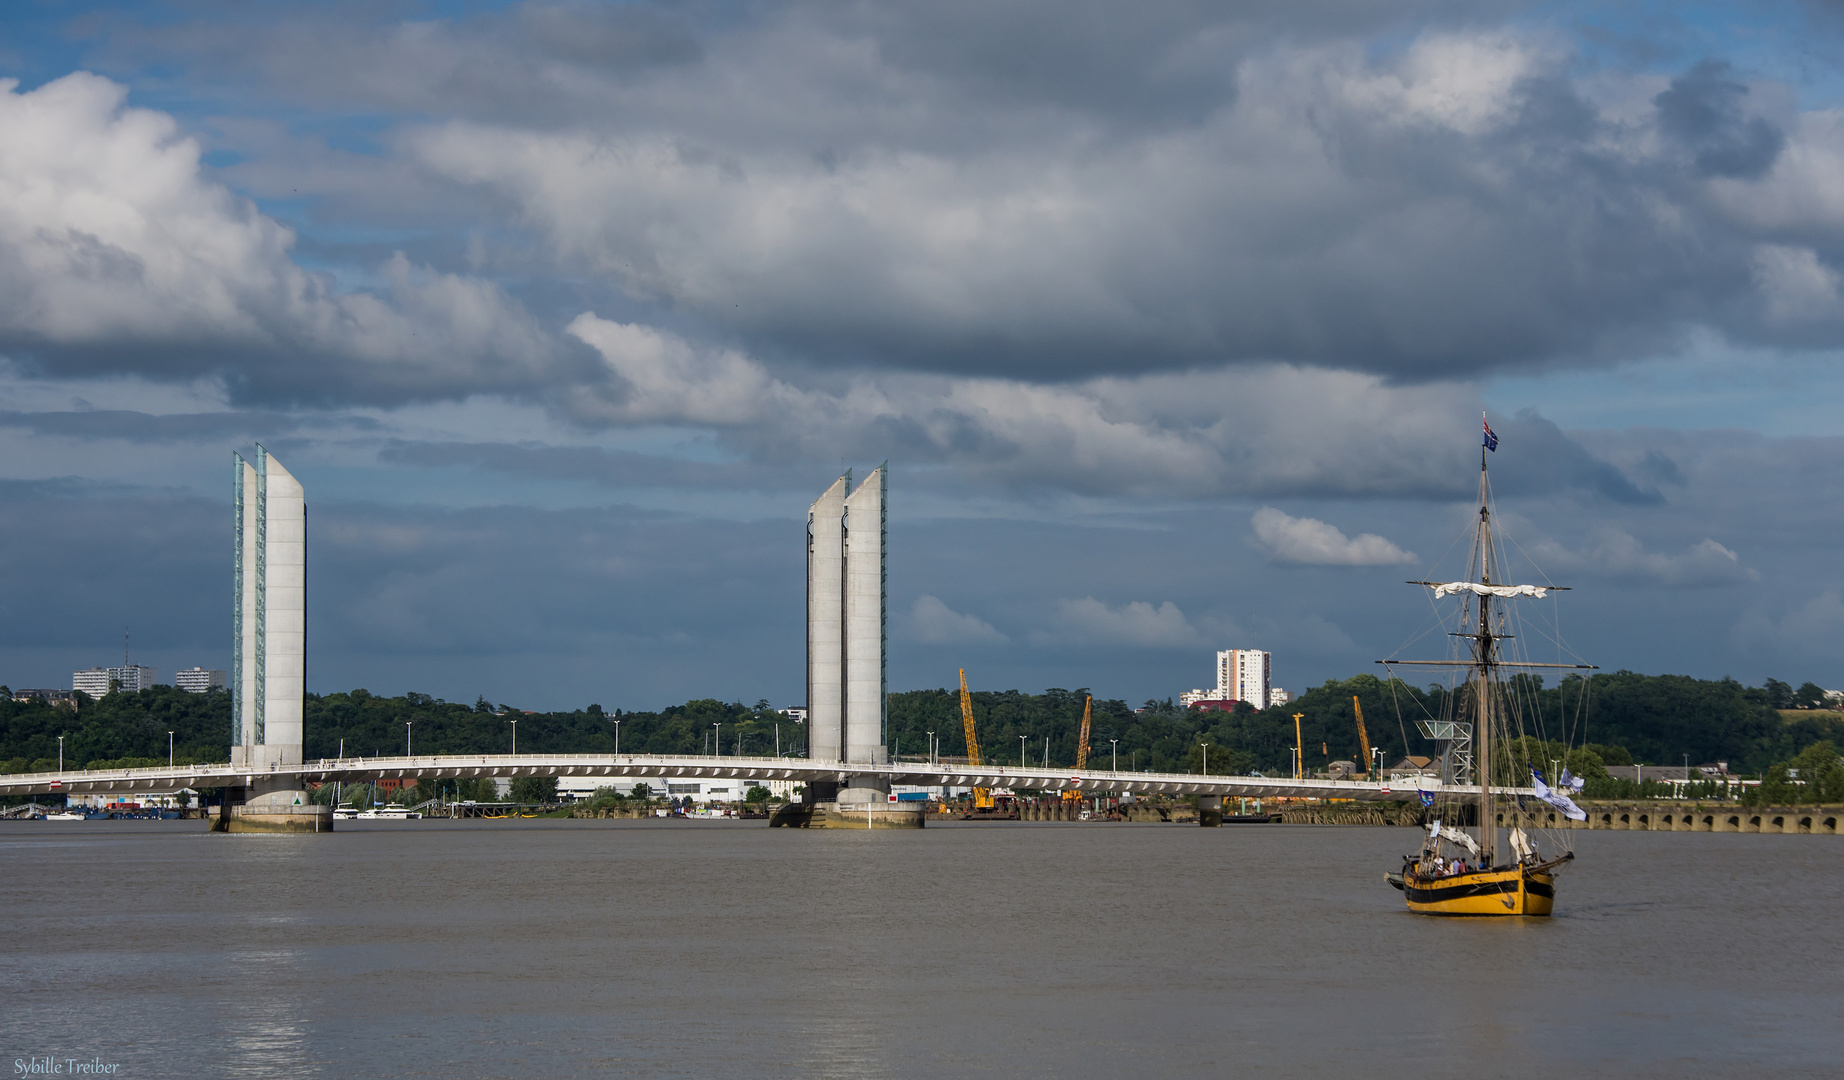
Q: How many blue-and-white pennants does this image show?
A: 2